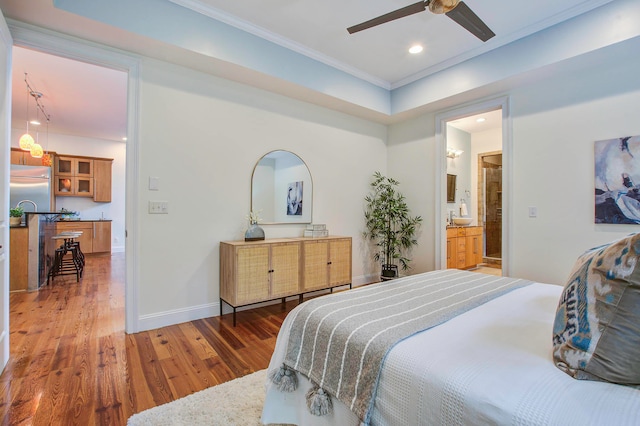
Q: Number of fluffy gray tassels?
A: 2